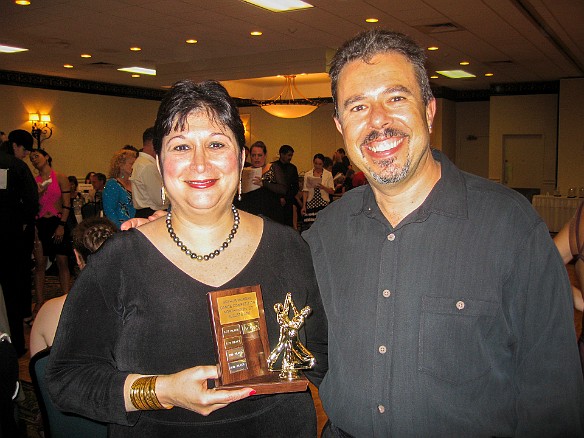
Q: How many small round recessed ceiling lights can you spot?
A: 12